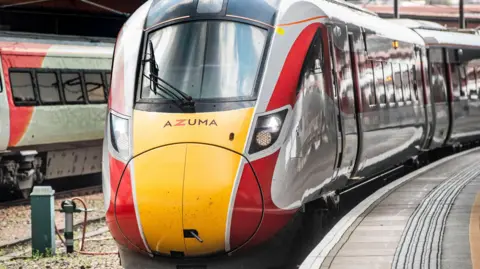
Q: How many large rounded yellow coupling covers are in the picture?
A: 1